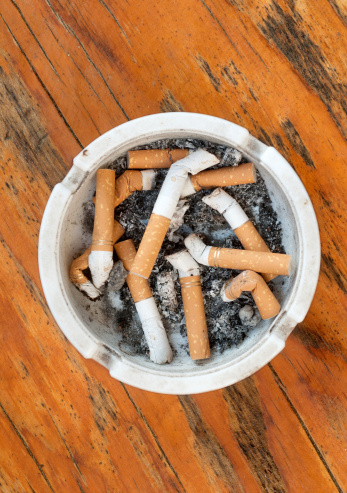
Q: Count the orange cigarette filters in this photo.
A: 11